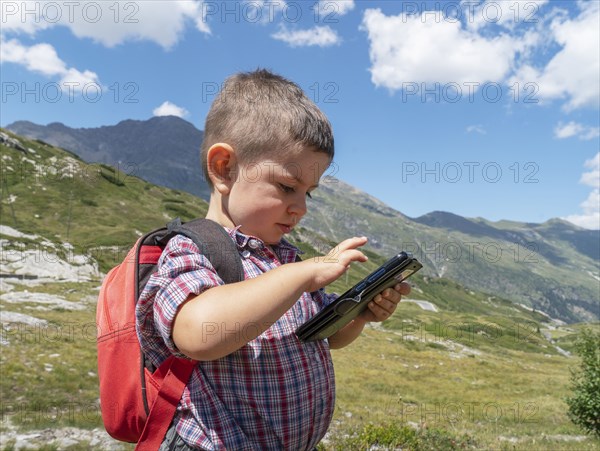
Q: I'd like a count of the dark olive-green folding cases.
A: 1